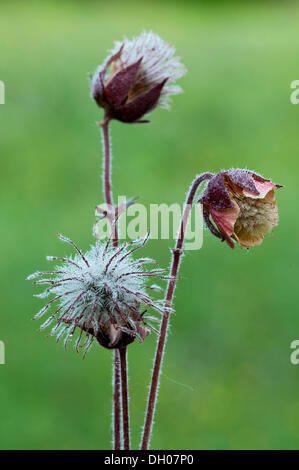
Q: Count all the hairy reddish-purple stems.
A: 3